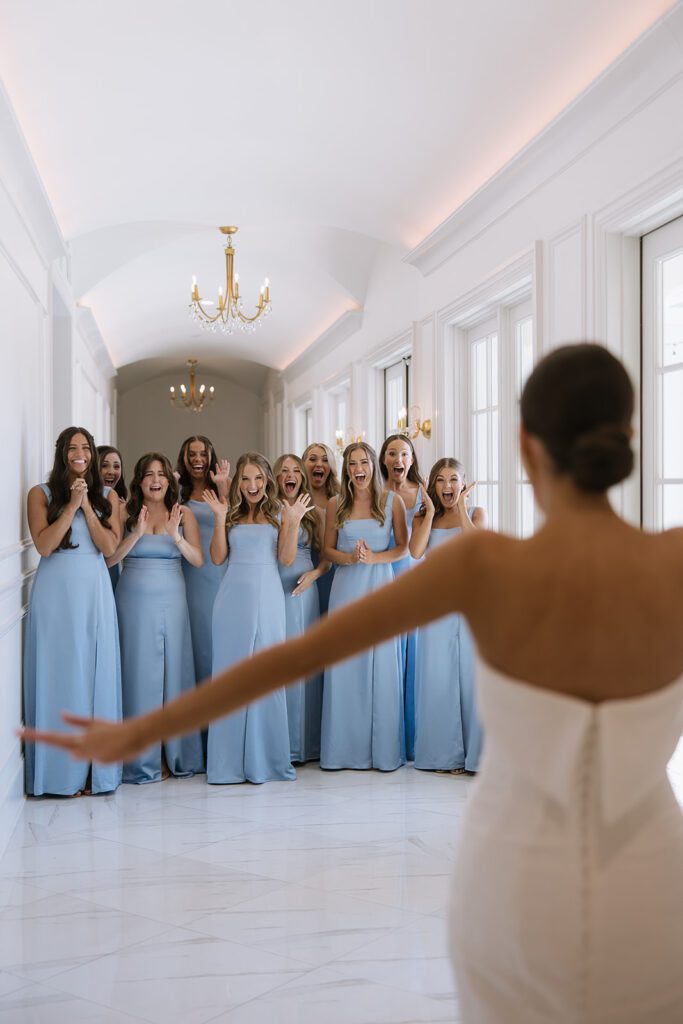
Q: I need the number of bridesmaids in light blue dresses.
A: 10